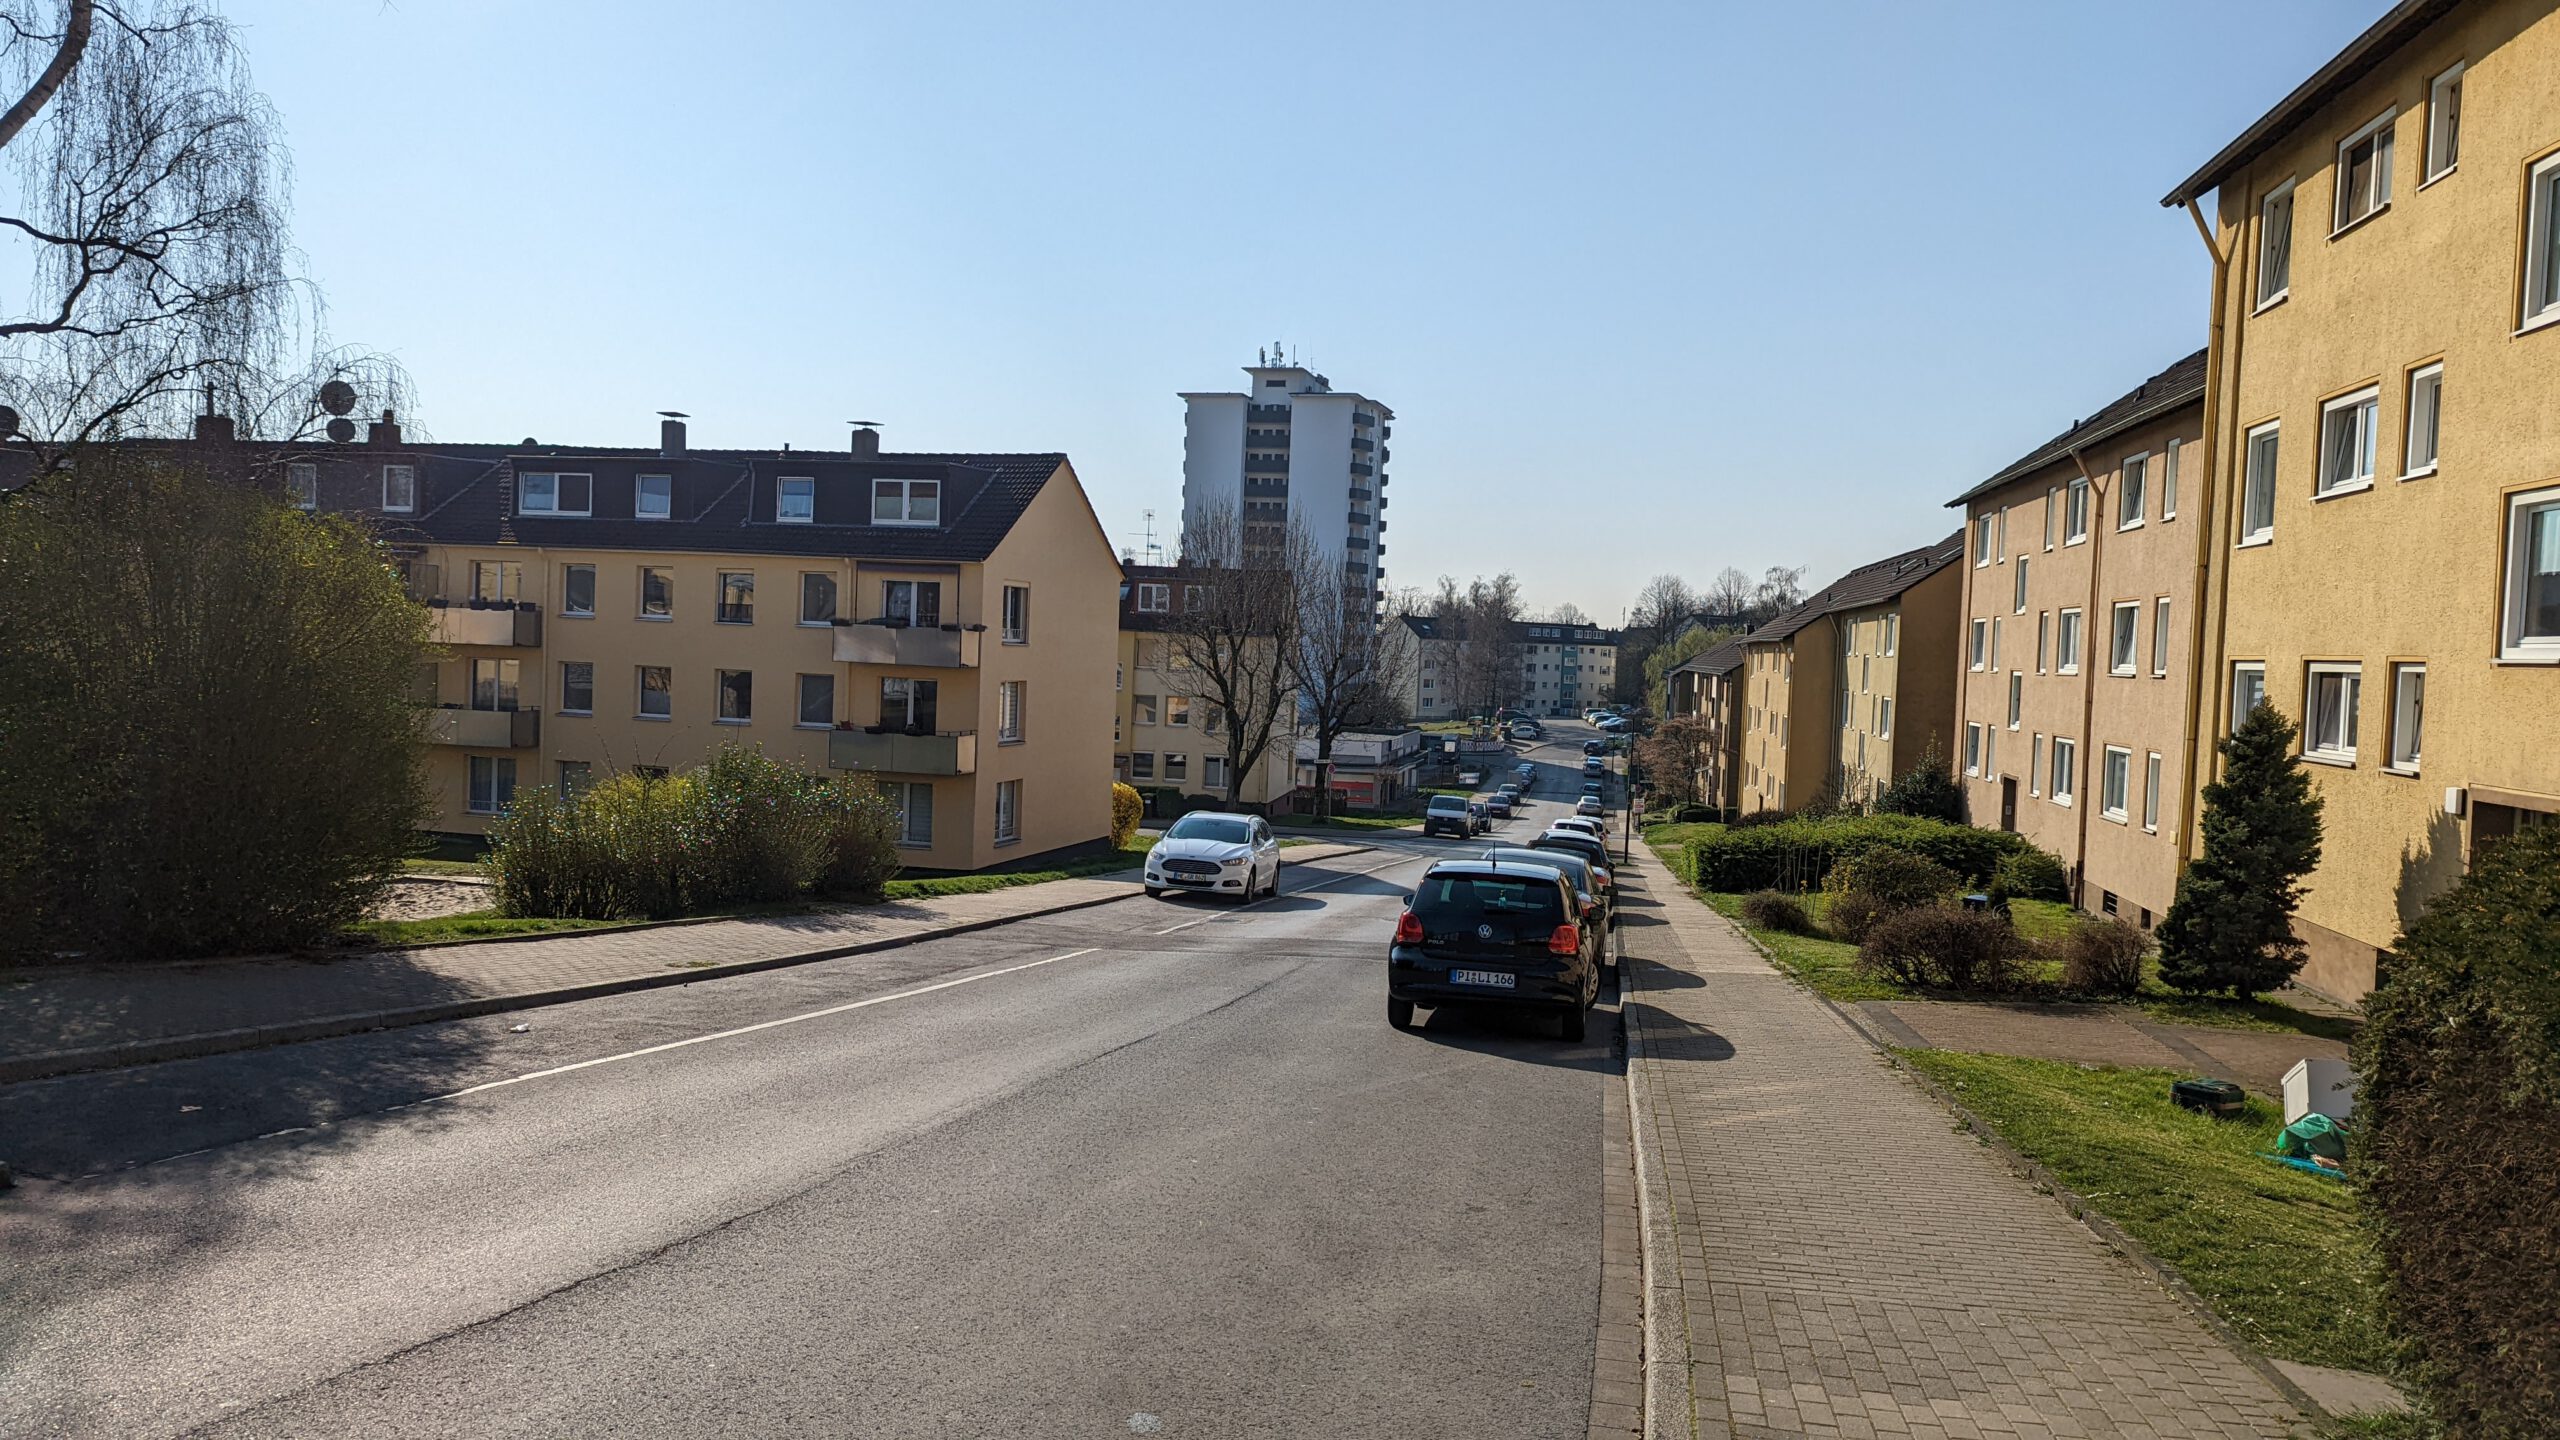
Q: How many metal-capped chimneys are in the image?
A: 2